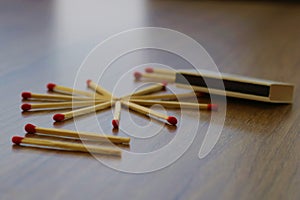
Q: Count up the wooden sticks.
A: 14